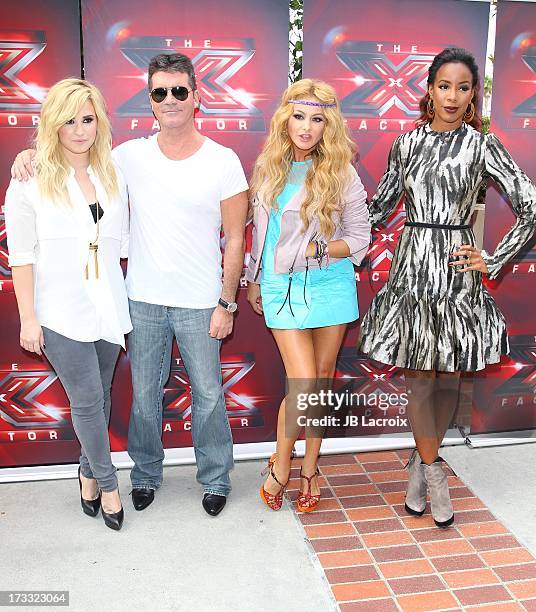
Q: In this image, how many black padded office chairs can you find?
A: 0